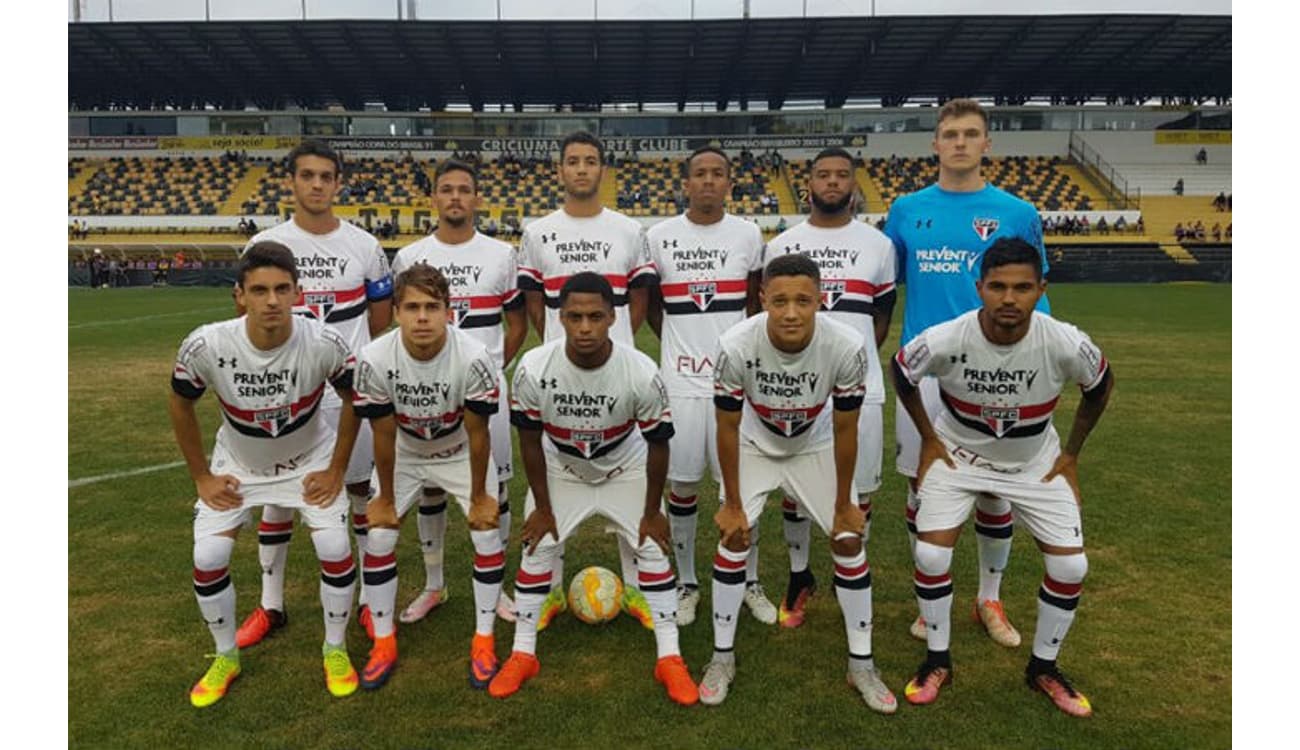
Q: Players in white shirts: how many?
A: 10